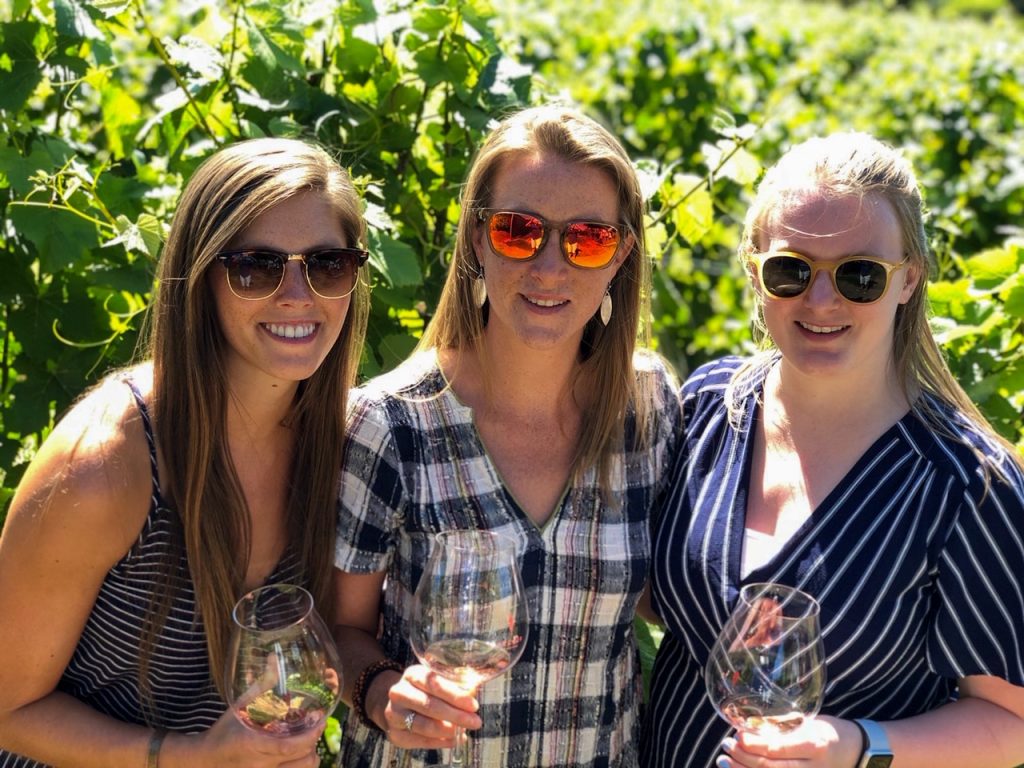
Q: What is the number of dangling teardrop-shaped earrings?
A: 2